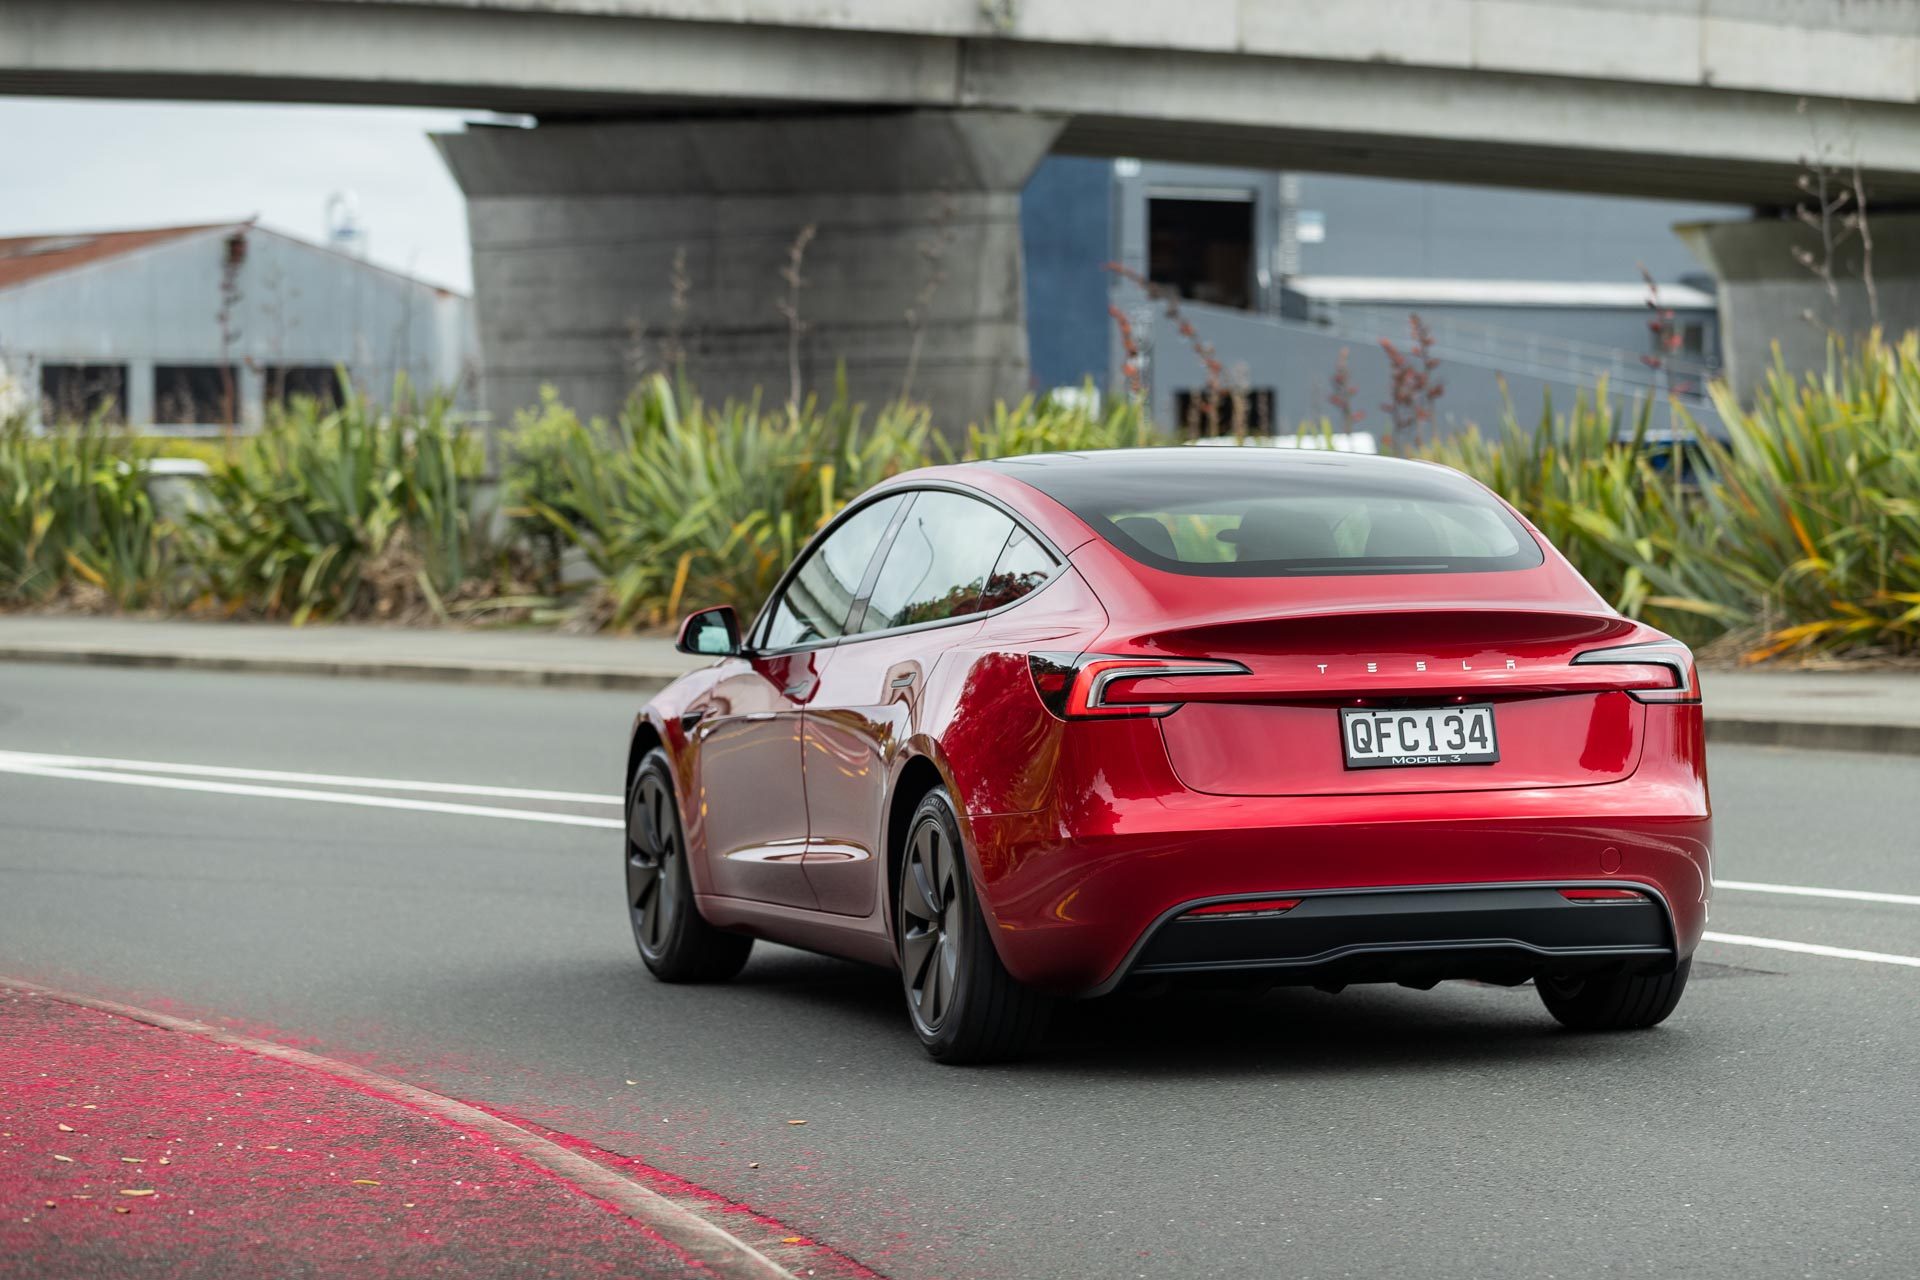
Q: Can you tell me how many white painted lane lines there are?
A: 2